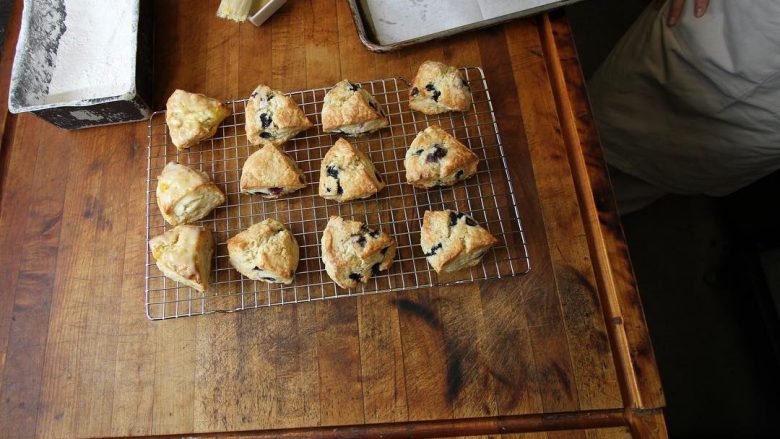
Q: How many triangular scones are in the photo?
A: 12